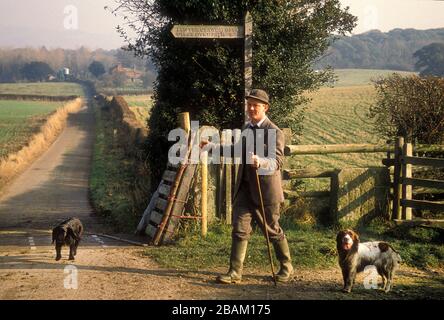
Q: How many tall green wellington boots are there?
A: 2